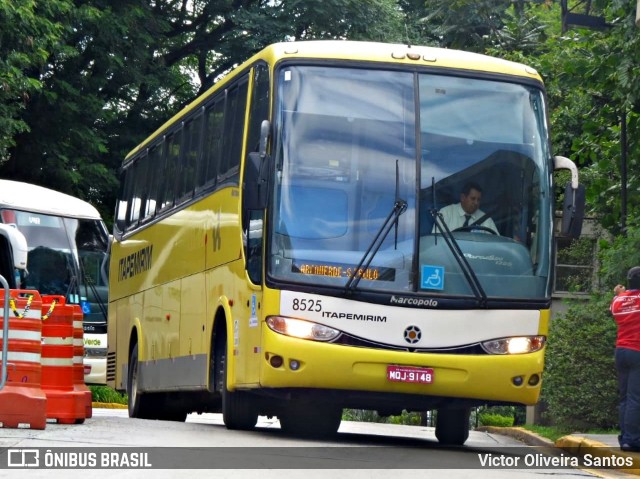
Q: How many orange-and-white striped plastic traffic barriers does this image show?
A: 3